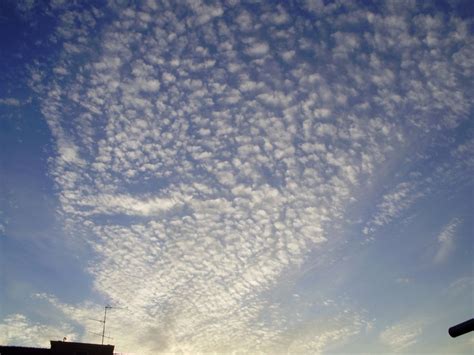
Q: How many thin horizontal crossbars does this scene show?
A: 3